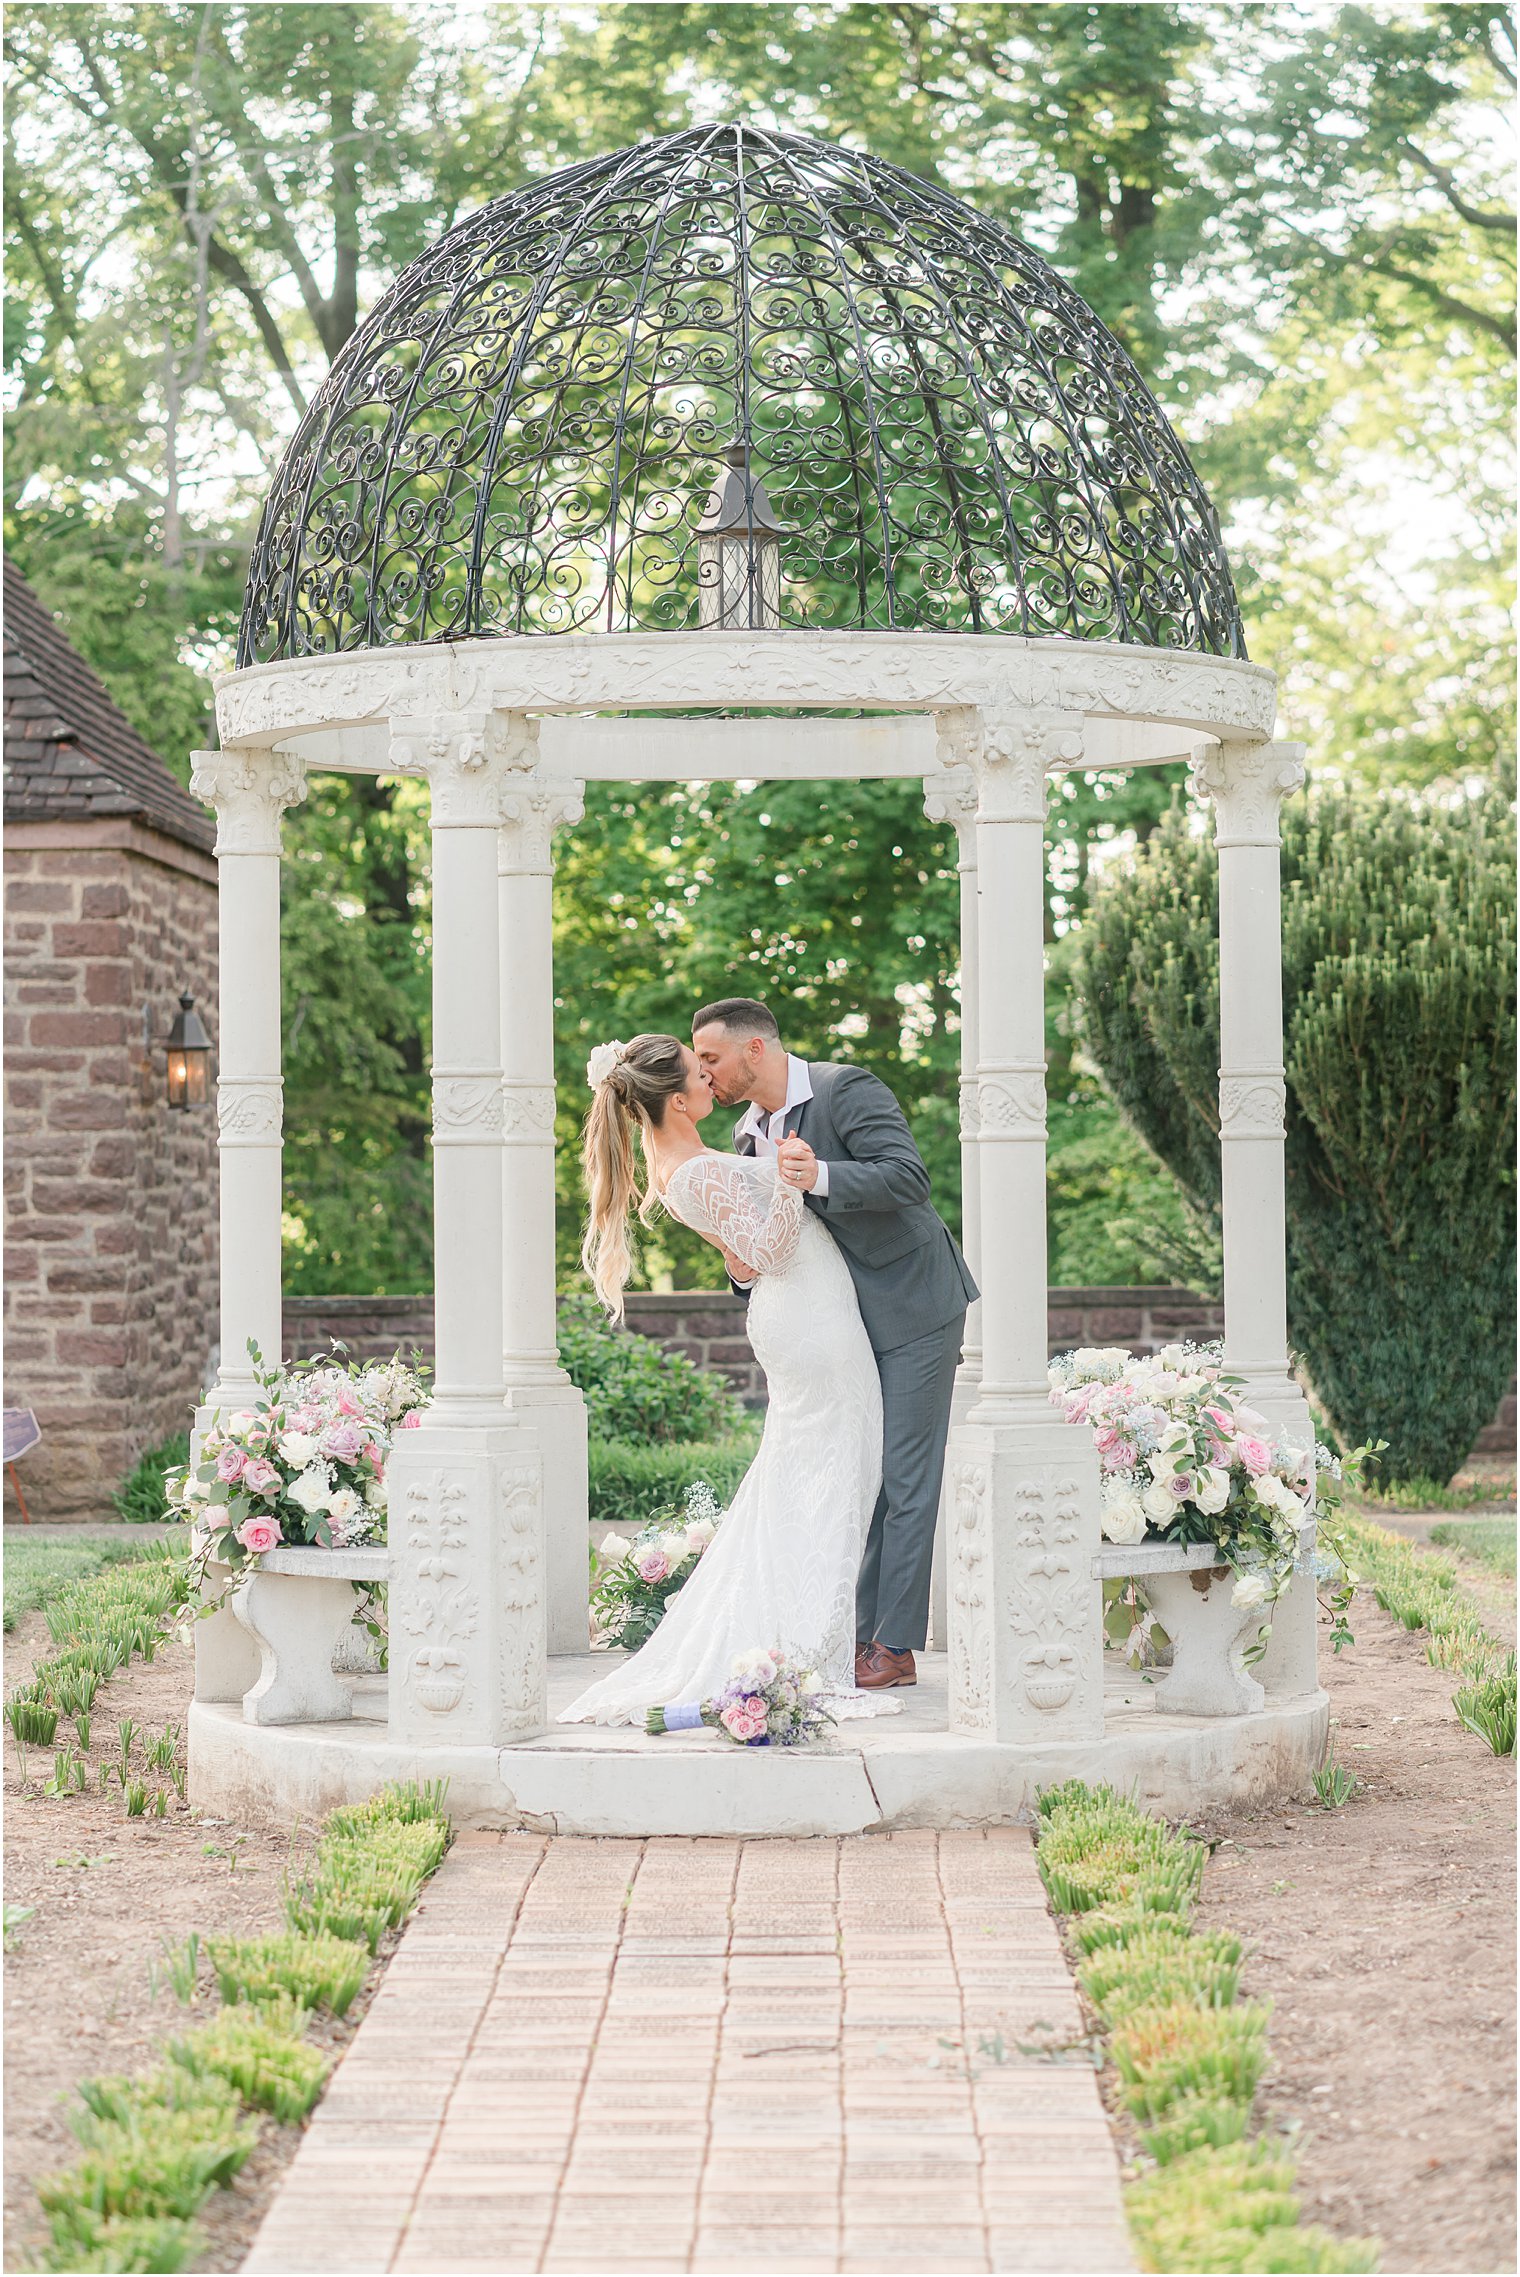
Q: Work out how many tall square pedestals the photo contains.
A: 6